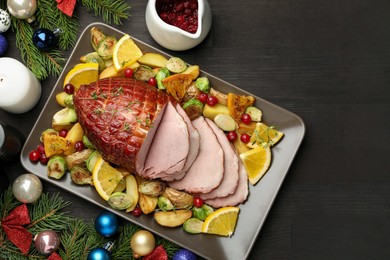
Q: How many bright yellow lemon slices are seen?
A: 6